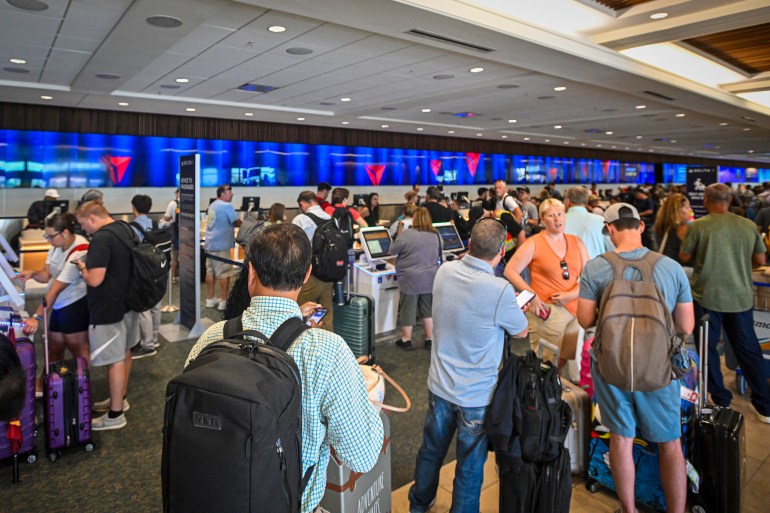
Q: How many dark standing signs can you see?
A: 2